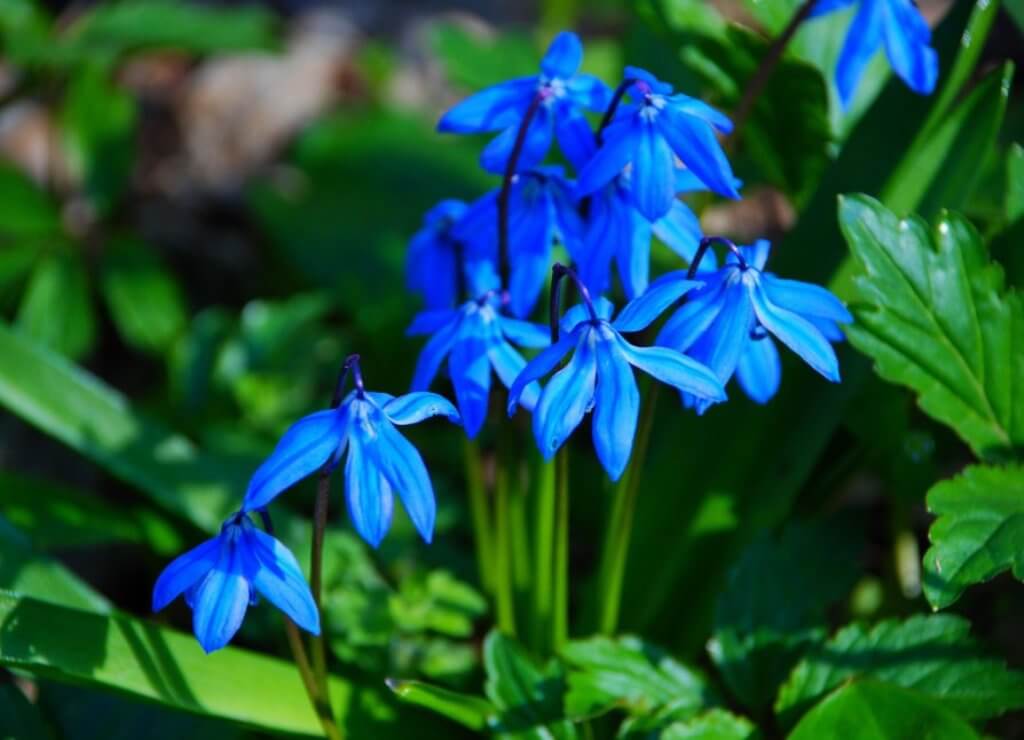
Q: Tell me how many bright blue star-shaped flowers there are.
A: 11